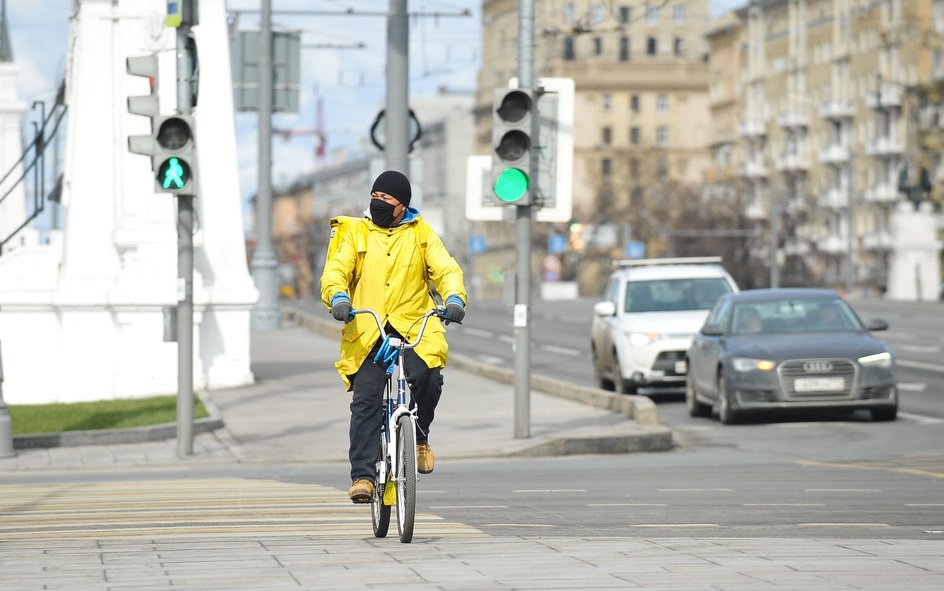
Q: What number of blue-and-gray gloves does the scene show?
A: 2